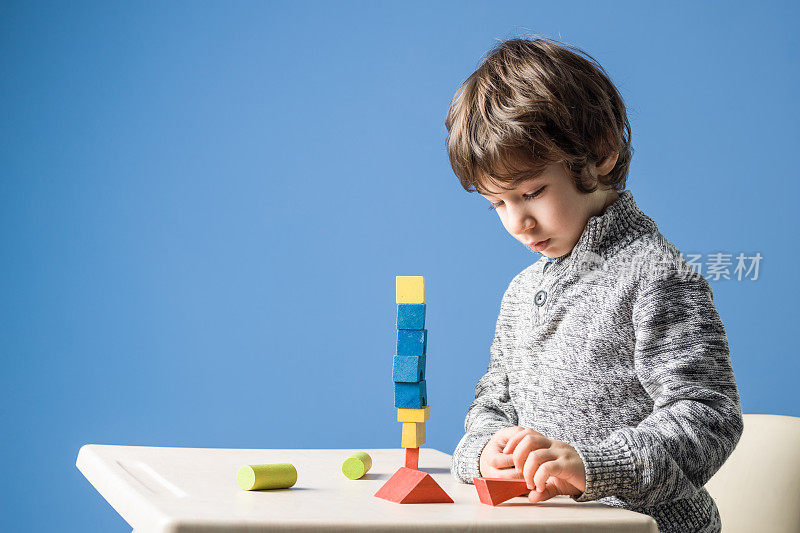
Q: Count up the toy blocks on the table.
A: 12